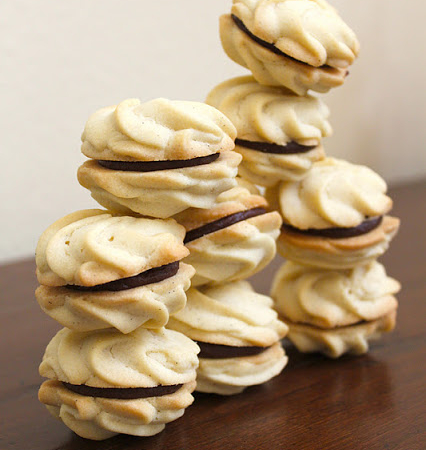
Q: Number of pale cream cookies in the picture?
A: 9